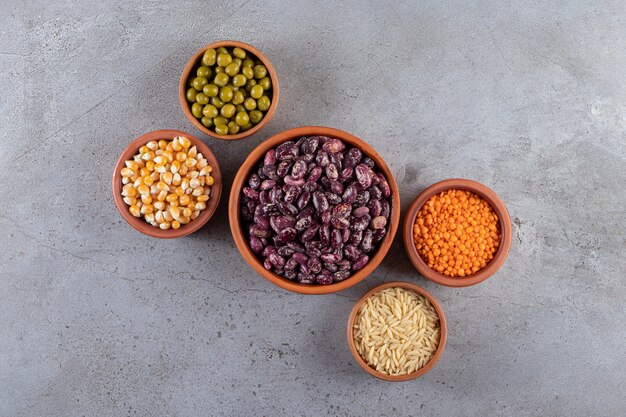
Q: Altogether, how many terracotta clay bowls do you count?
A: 5